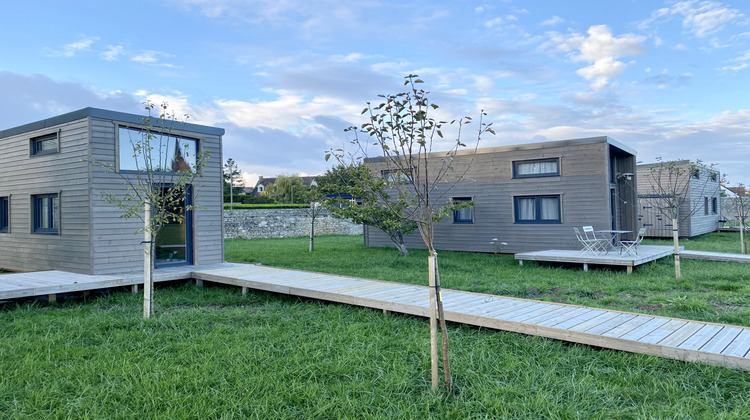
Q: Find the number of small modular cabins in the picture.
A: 3